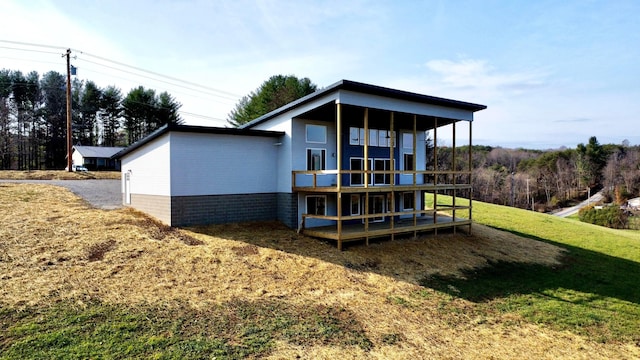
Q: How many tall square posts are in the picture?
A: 7